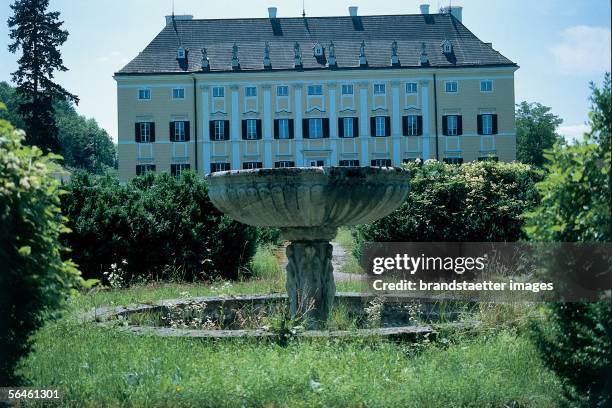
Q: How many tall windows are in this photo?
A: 11